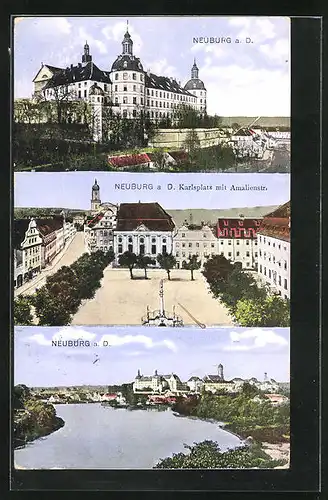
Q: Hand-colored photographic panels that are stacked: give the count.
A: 3